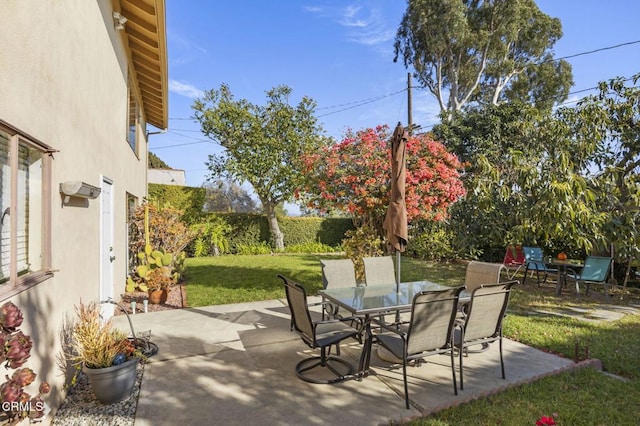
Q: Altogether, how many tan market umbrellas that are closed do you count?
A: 1